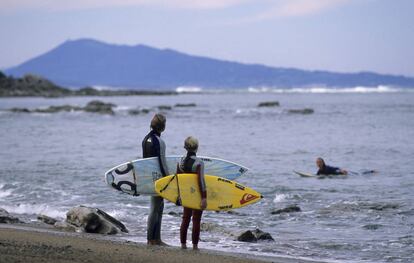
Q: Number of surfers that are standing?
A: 2